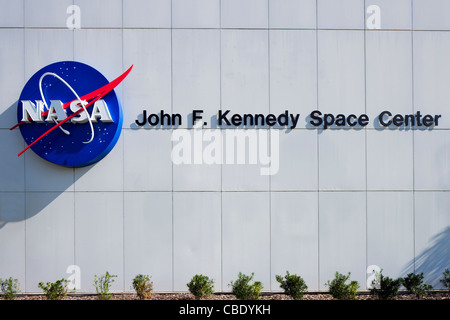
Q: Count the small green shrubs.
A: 11